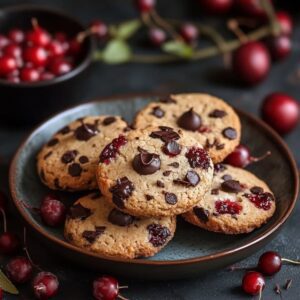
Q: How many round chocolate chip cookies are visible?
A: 5